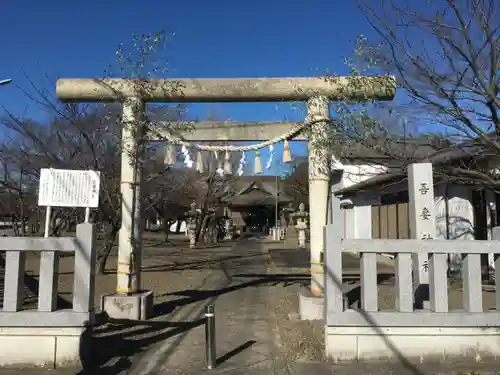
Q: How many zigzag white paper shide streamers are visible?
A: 4